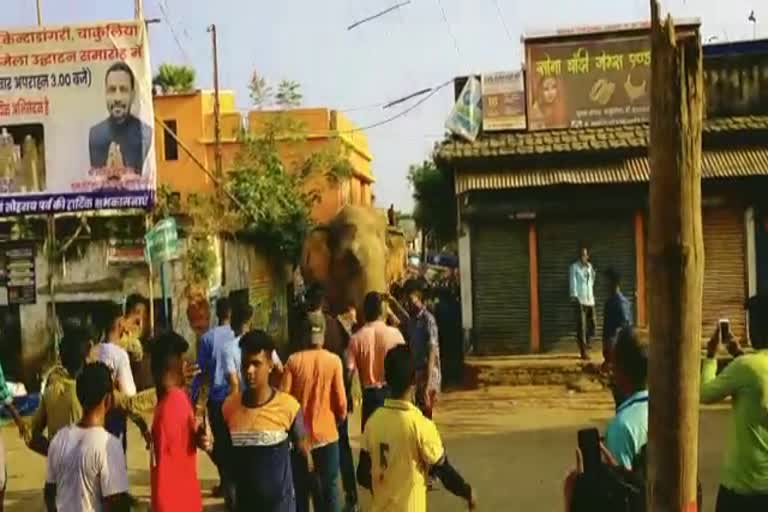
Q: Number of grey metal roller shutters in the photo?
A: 2